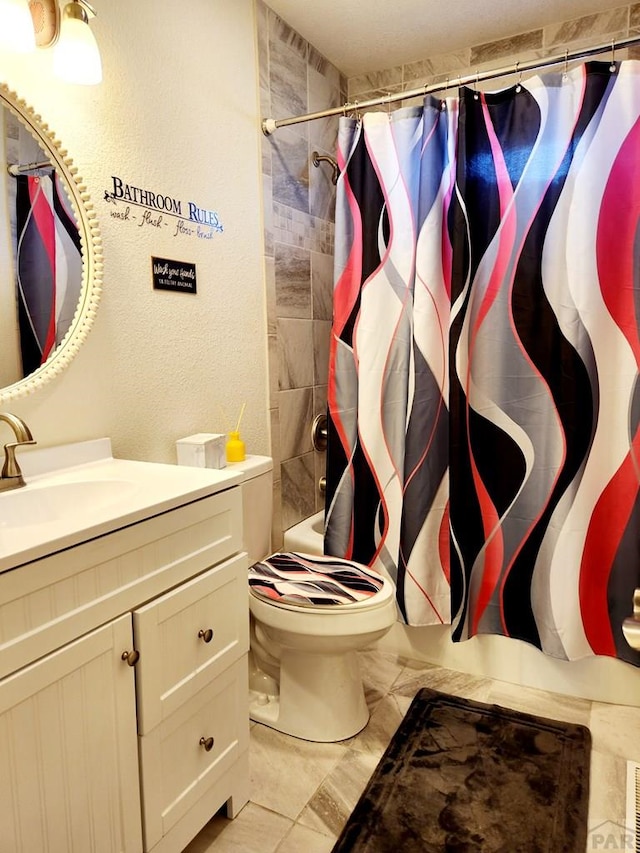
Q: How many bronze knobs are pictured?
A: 3